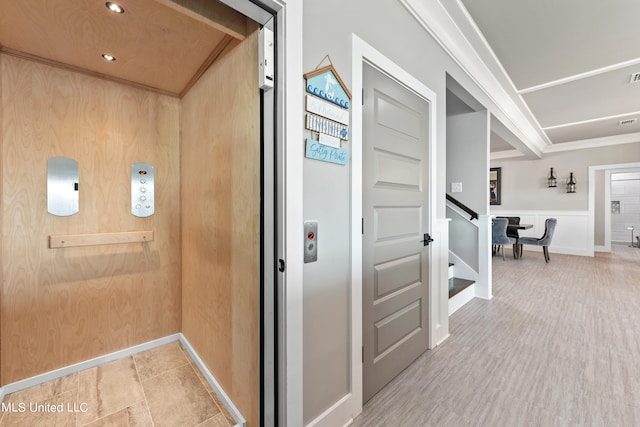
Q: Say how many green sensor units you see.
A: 0